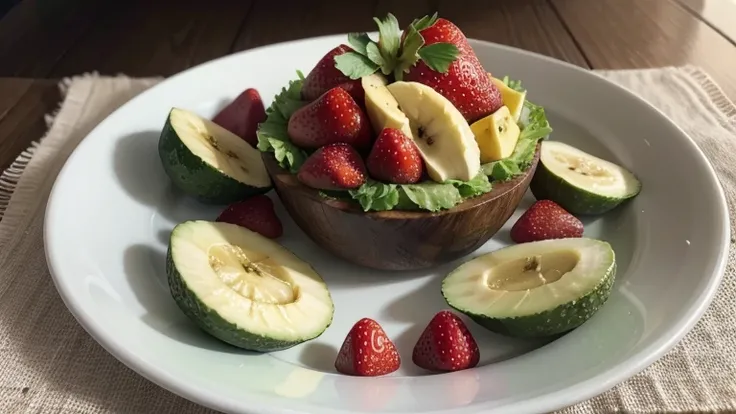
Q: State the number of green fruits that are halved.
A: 4